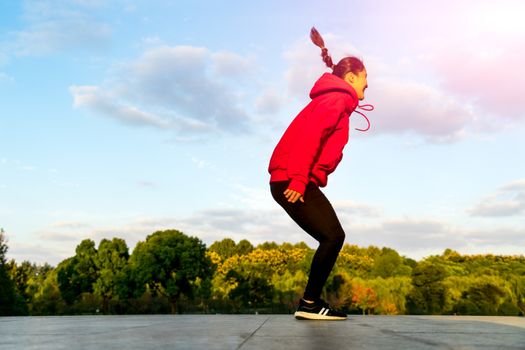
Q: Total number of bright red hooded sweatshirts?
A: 1